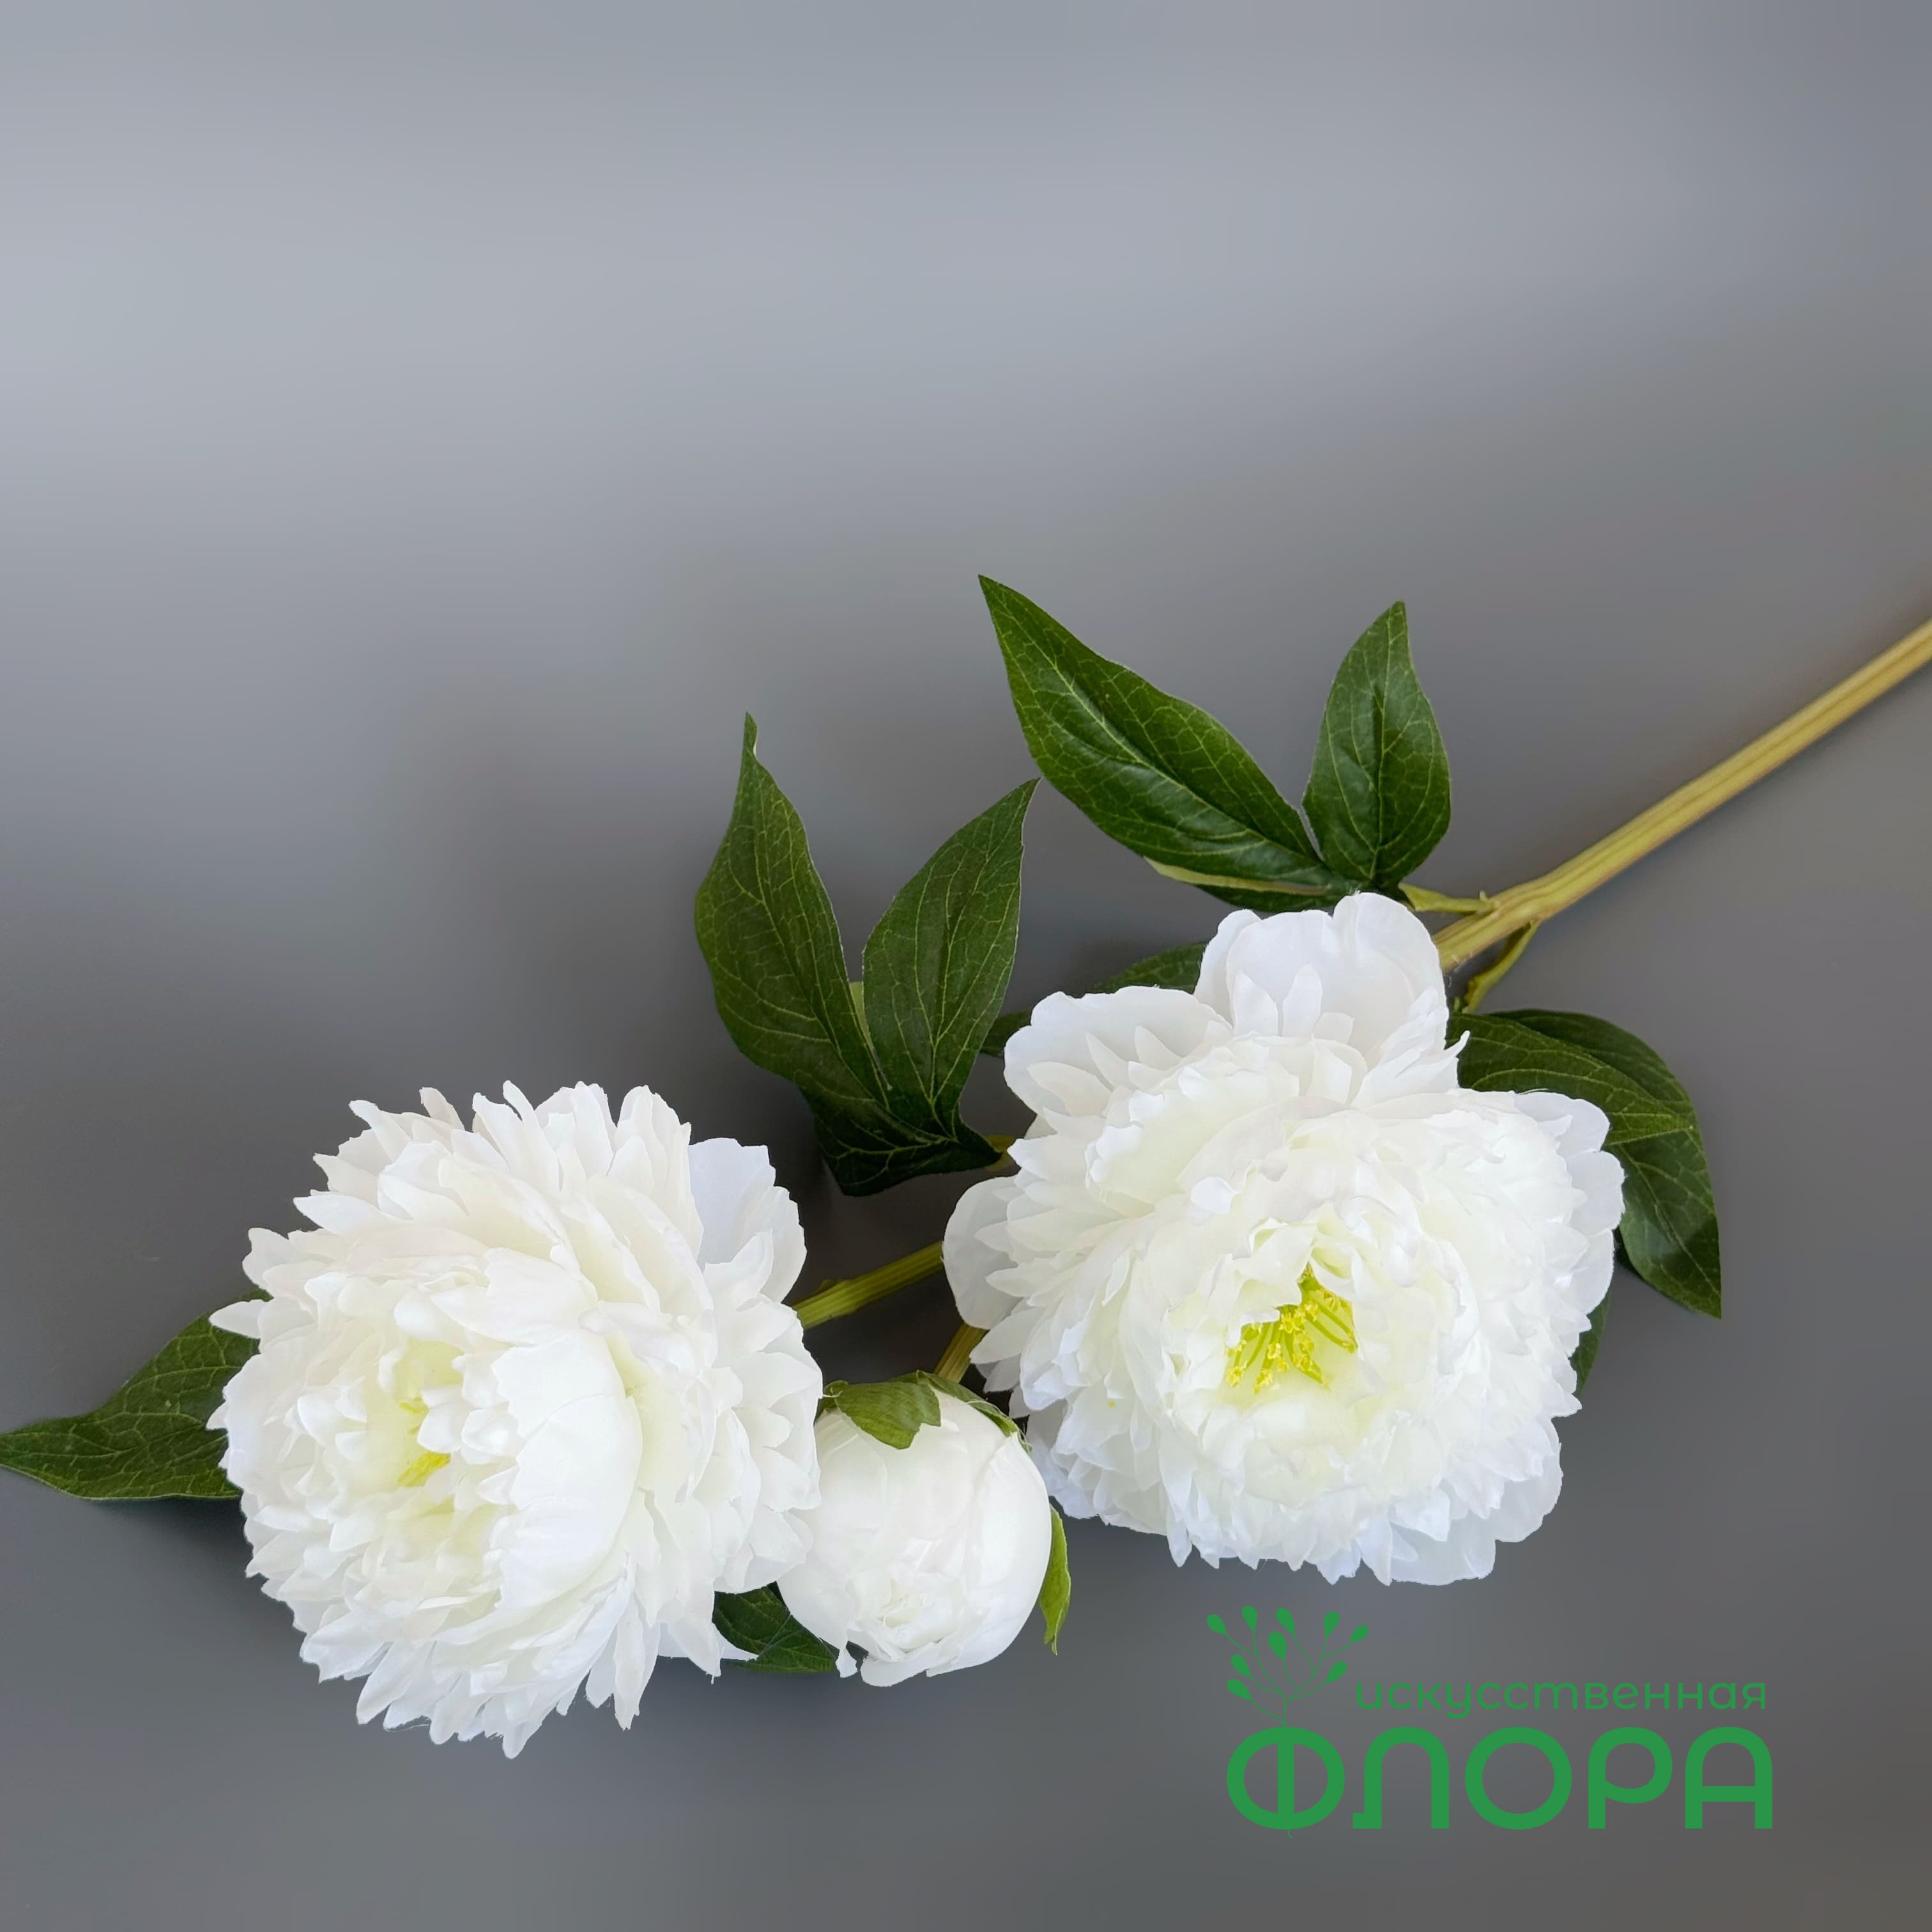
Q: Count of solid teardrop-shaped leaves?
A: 9